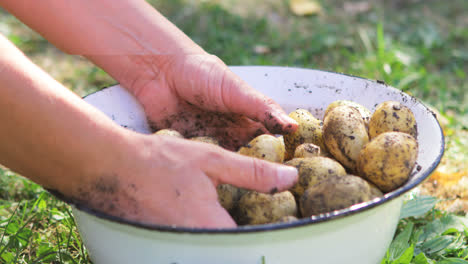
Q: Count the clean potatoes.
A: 0